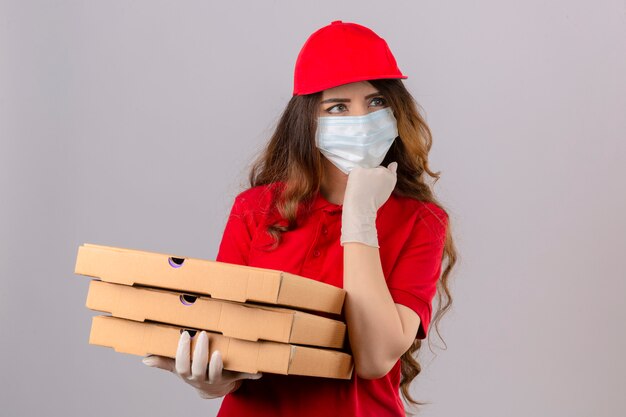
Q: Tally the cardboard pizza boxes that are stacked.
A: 3